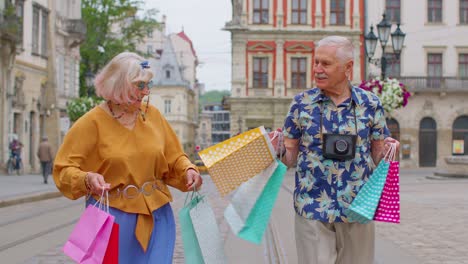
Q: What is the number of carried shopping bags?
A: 7